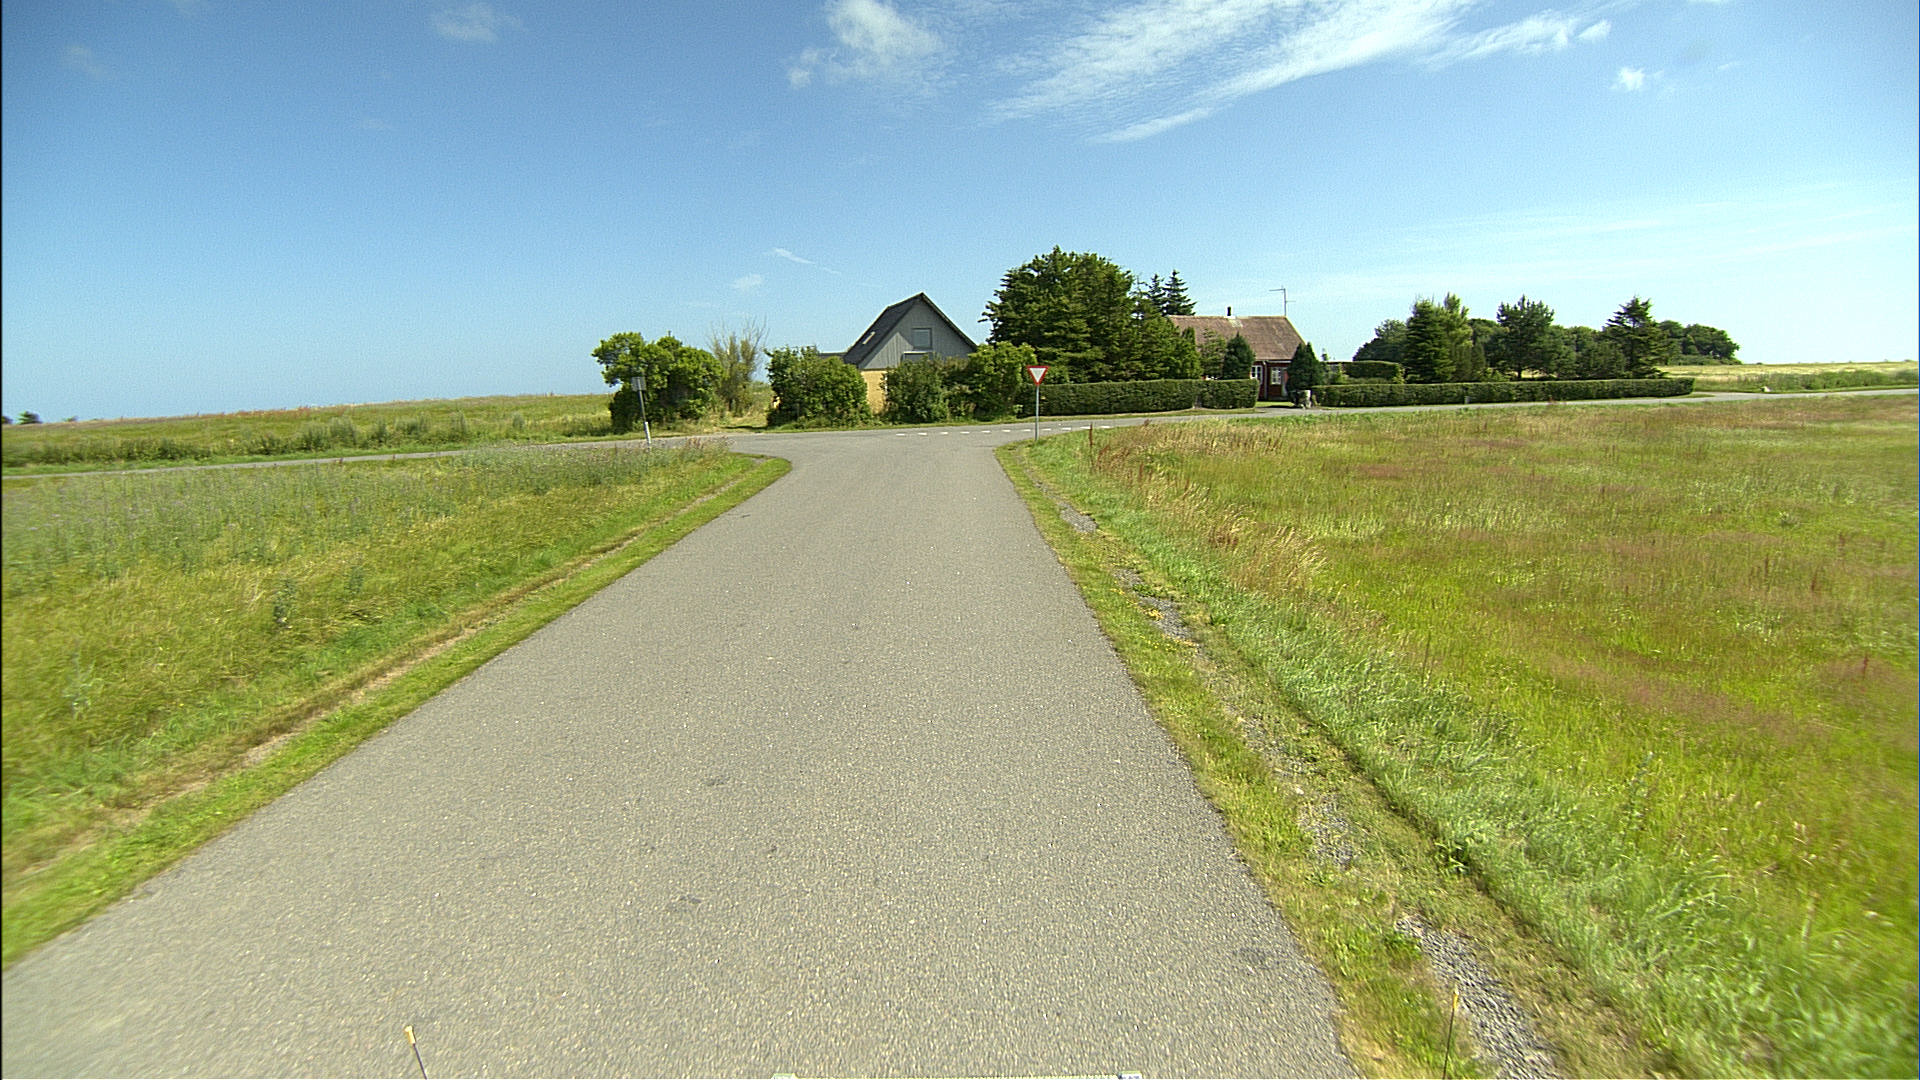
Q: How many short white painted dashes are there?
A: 11